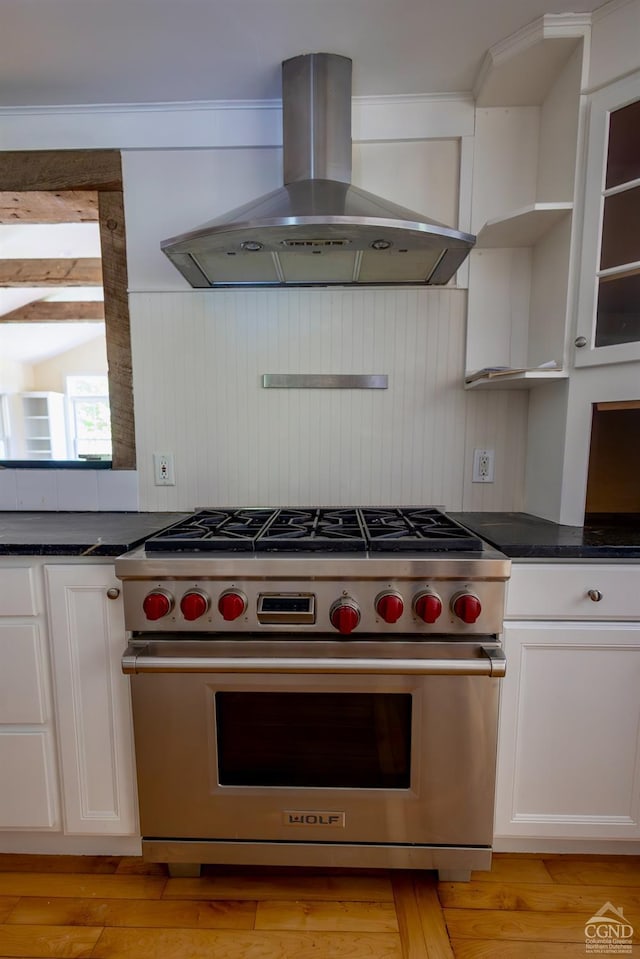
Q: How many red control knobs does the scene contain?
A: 7